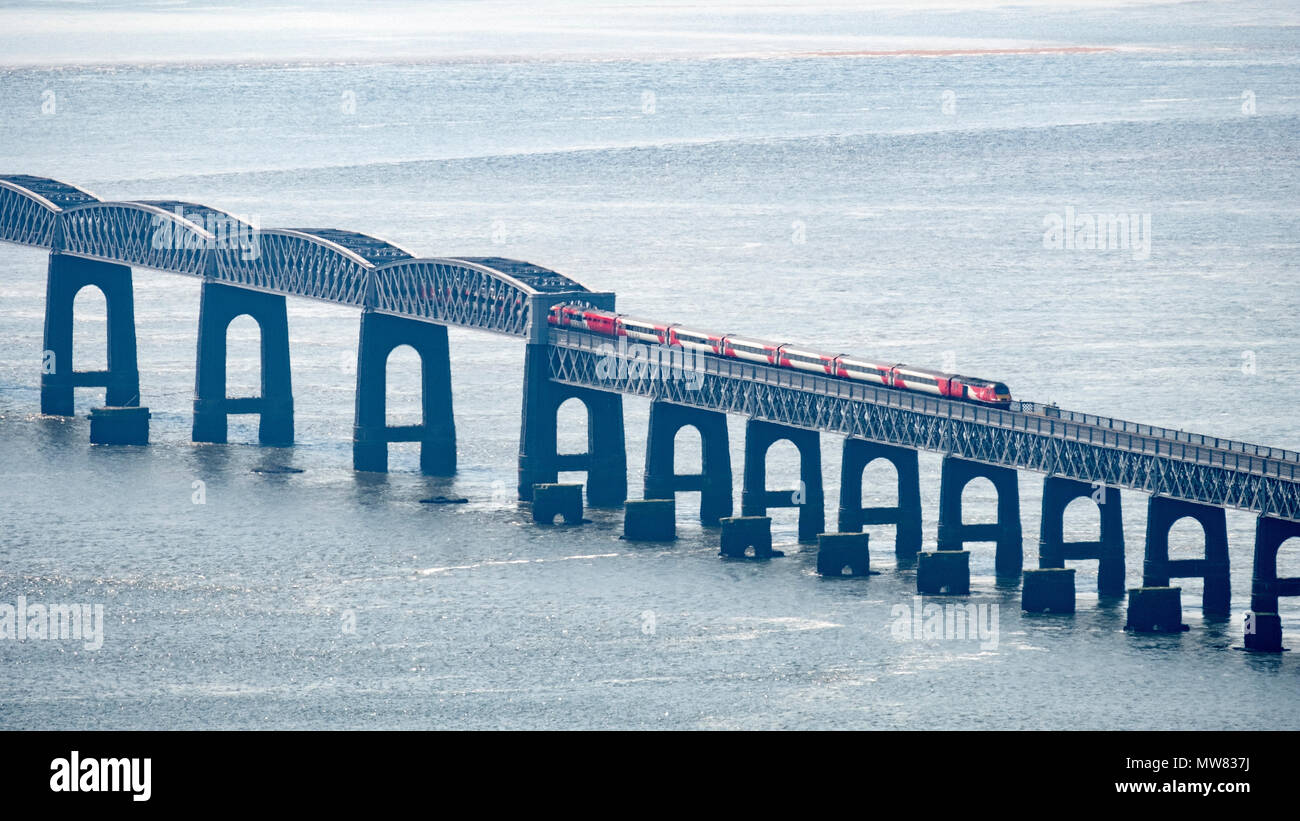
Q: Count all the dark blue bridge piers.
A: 11